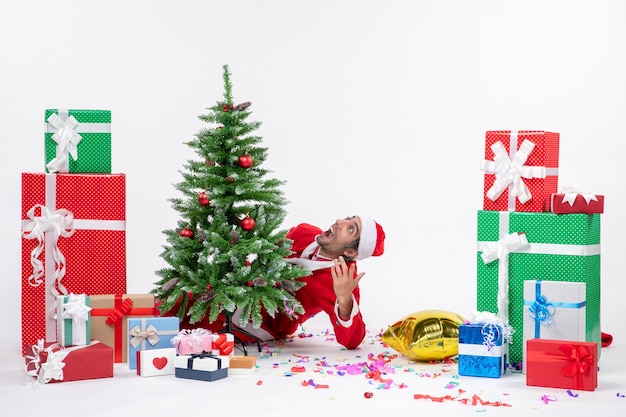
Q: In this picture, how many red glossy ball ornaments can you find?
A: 4